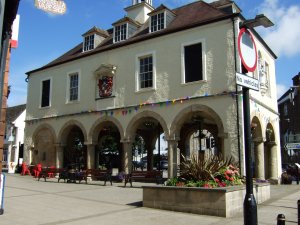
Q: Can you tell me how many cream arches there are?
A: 7